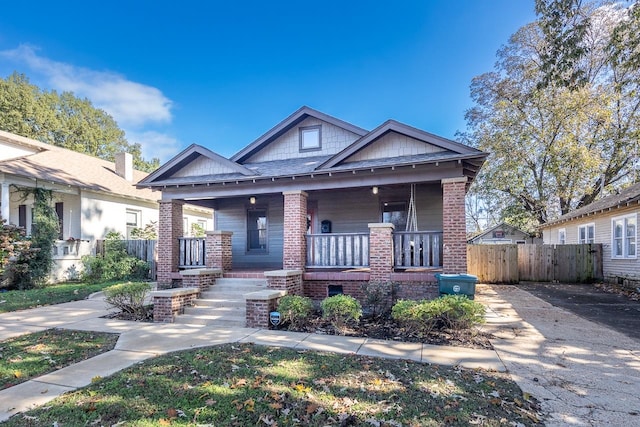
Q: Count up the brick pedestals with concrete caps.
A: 6